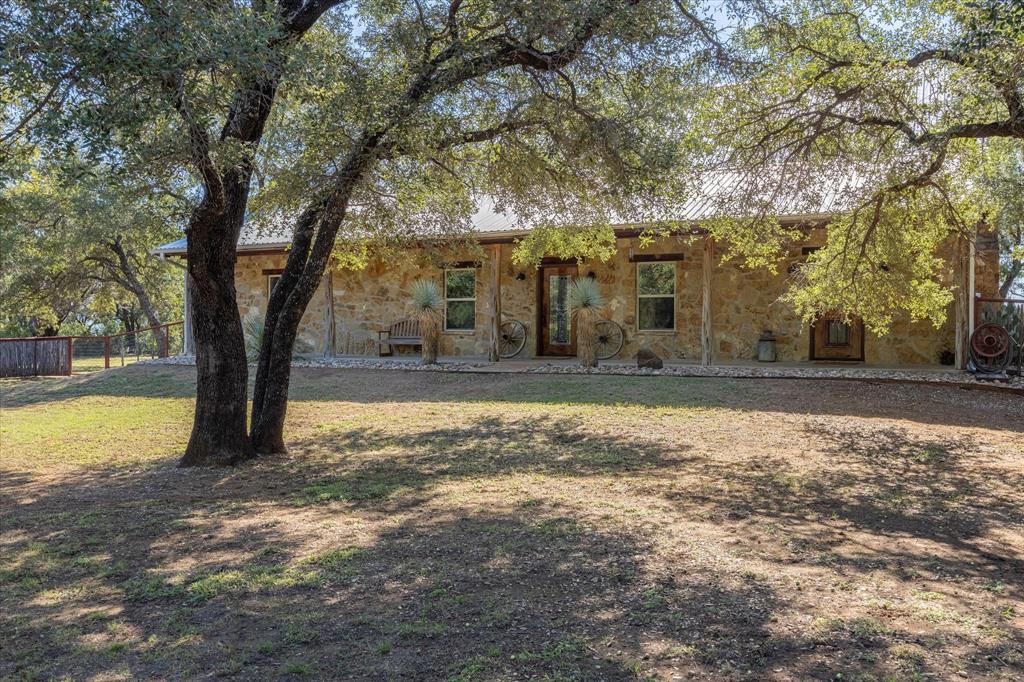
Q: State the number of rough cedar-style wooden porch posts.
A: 5